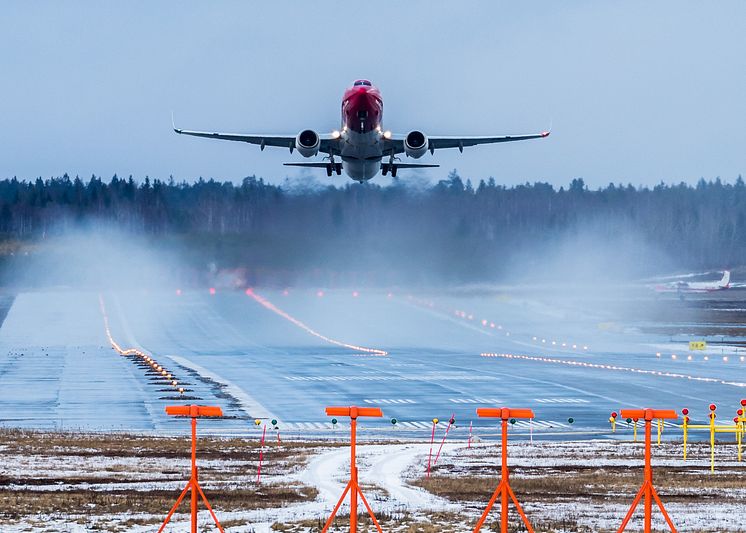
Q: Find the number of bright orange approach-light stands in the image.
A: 4